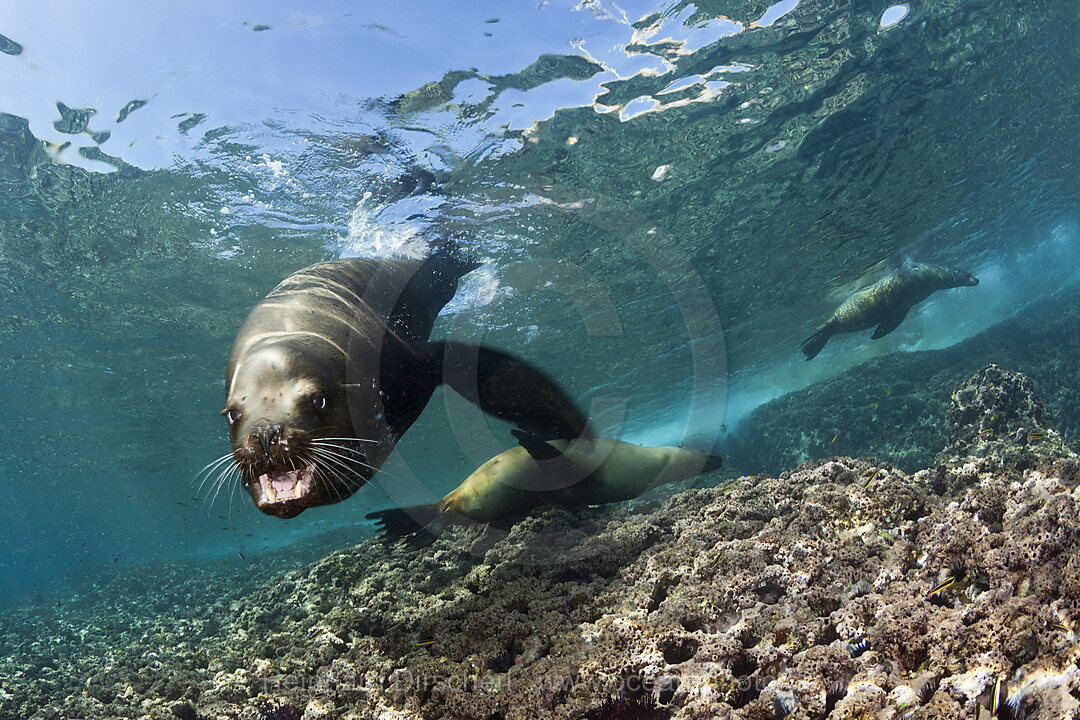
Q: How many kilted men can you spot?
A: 0